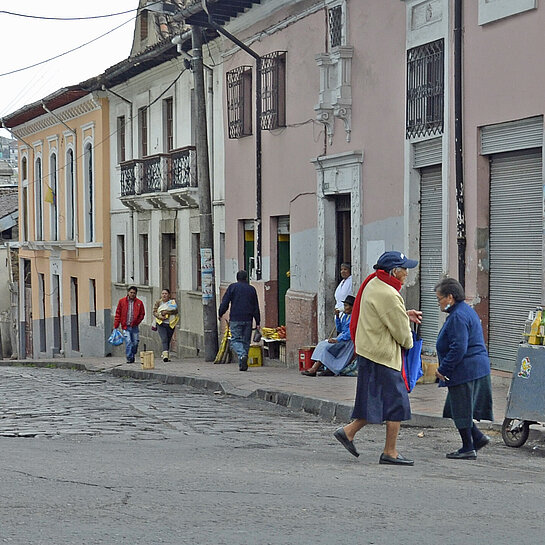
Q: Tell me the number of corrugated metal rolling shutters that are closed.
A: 2